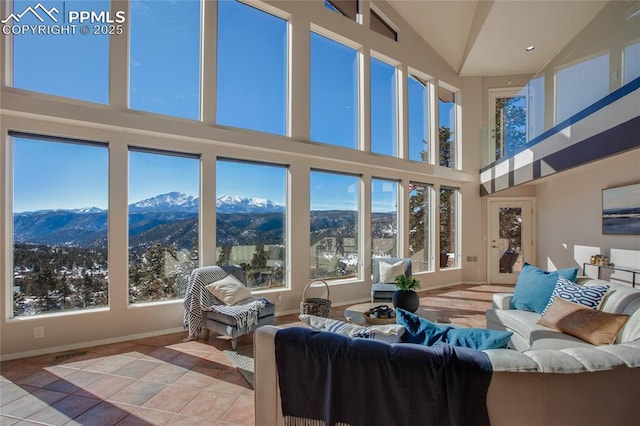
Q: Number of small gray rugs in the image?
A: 1